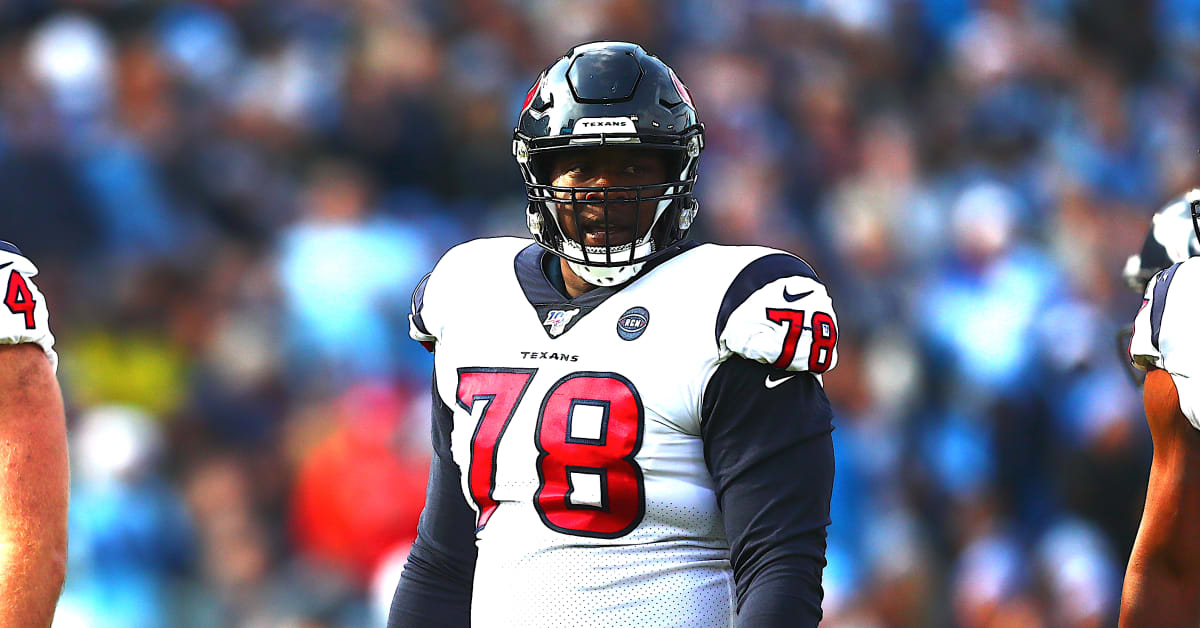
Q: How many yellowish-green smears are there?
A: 1